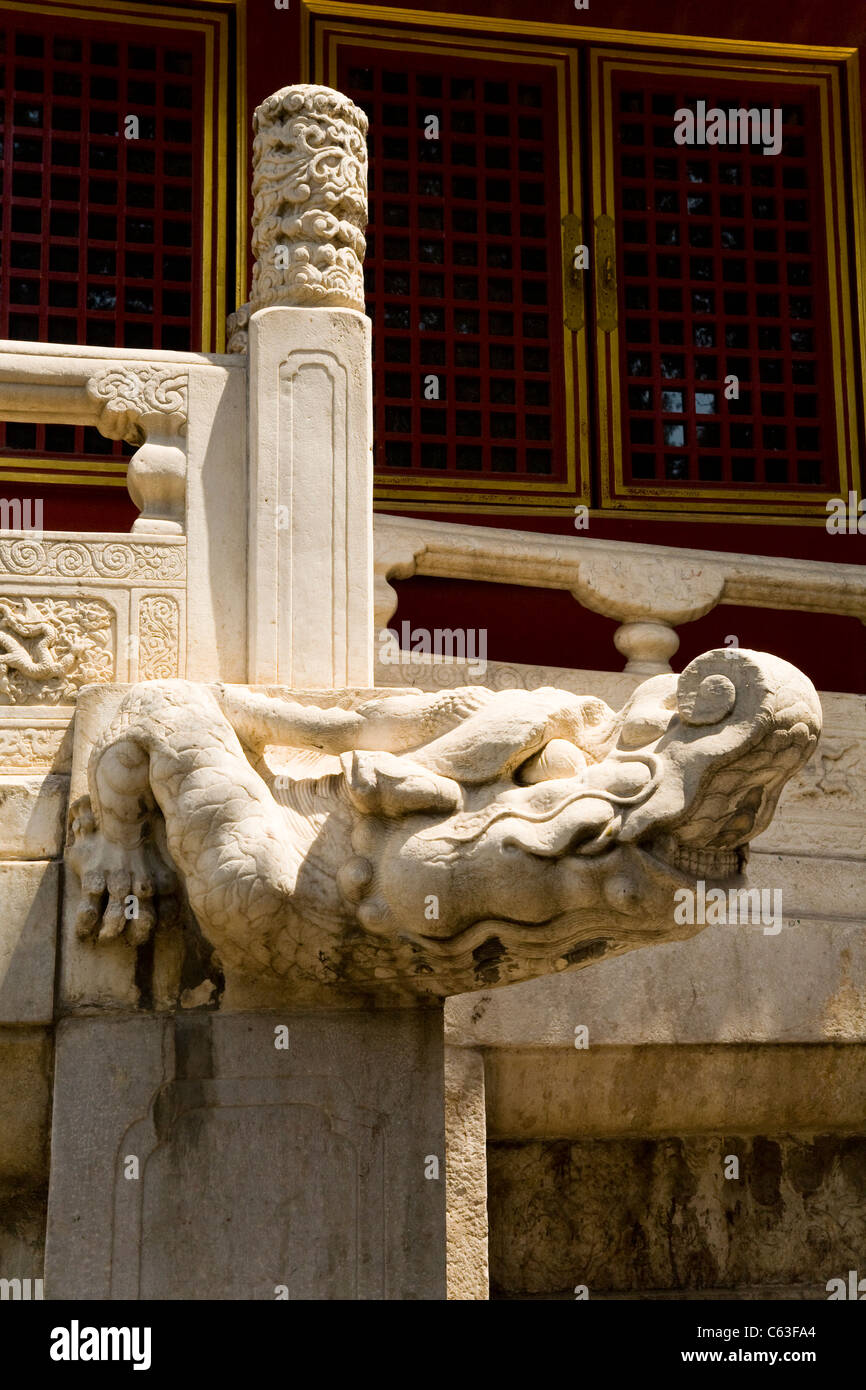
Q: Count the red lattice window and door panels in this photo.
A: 3